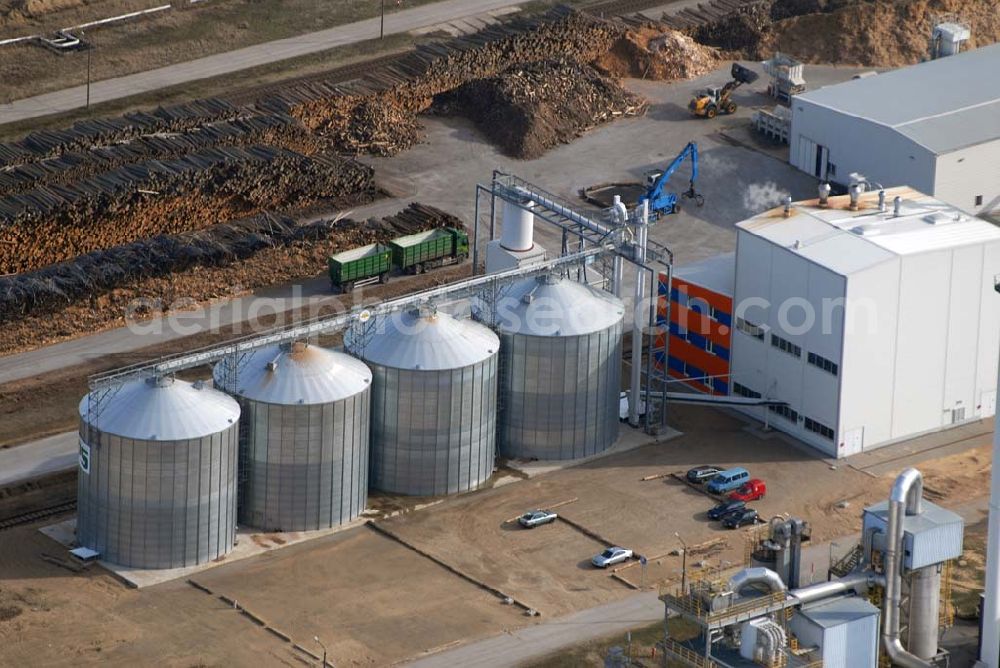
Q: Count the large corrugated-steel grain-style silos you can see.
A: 4